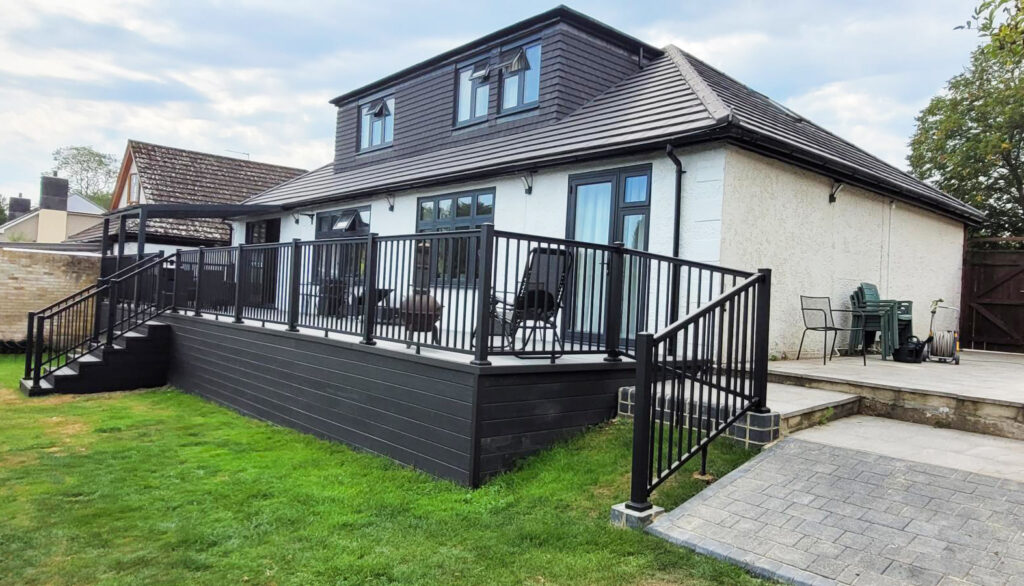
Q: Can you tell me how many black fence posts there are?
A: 14